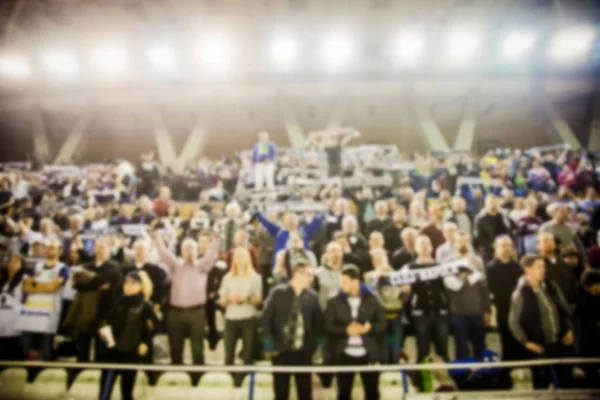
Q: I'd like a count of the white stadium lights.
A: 11